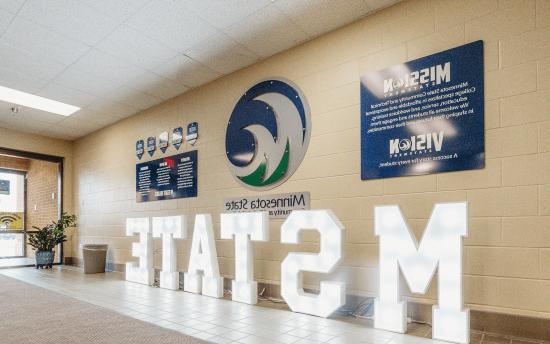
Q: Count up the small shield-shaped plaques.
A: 5